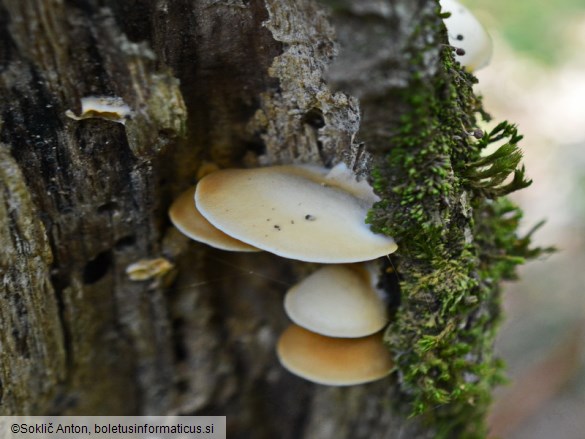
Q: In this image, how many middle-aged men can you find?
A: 0